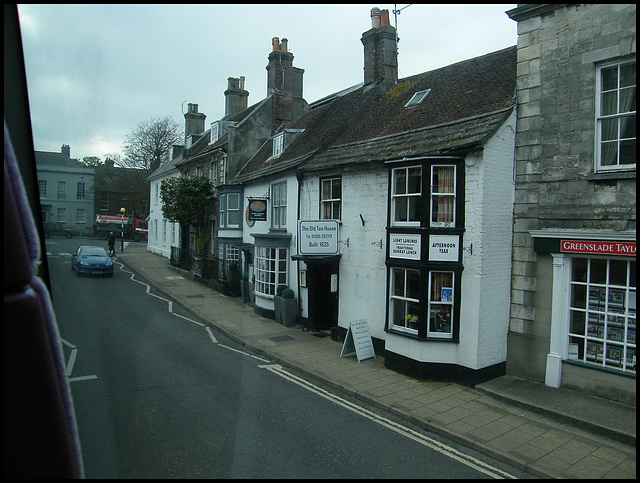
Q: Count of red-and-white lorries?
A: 1